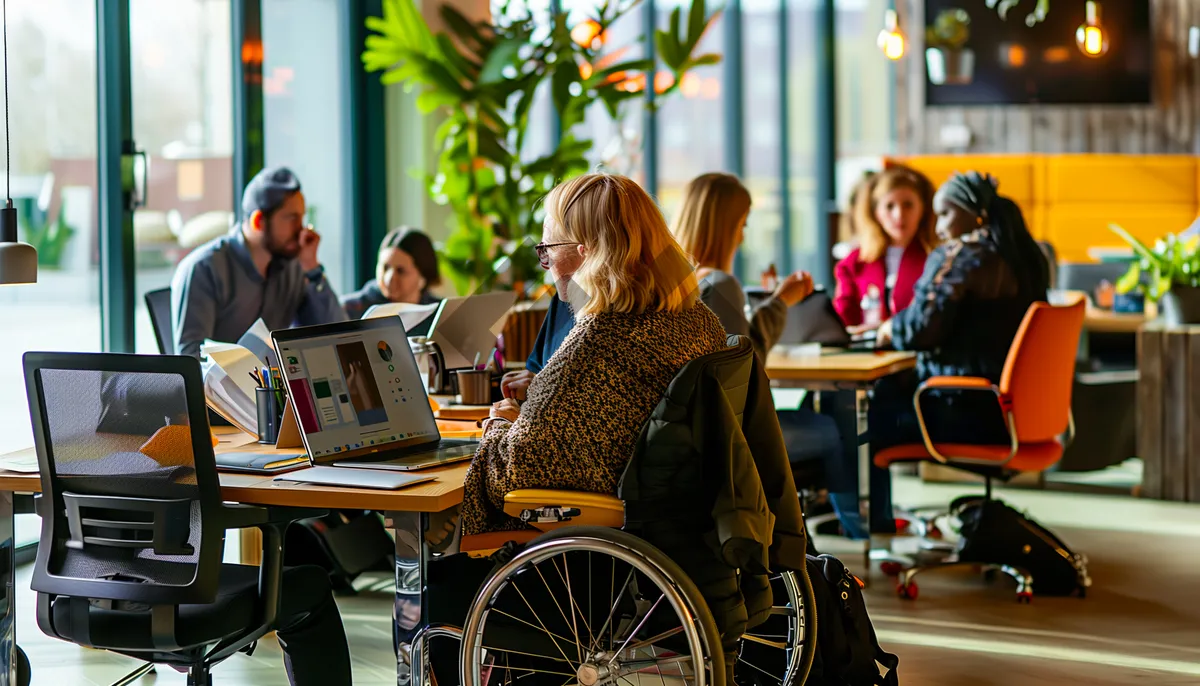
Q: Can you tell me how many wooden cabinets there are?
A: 1